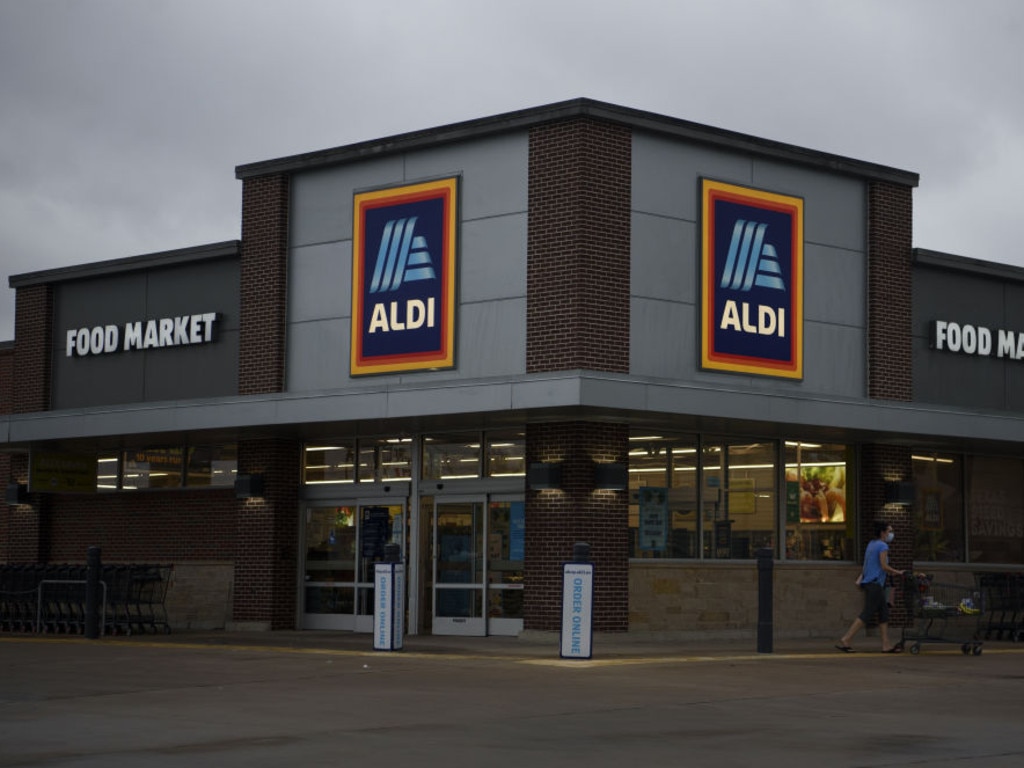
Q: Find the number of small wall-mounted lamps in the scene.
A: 5